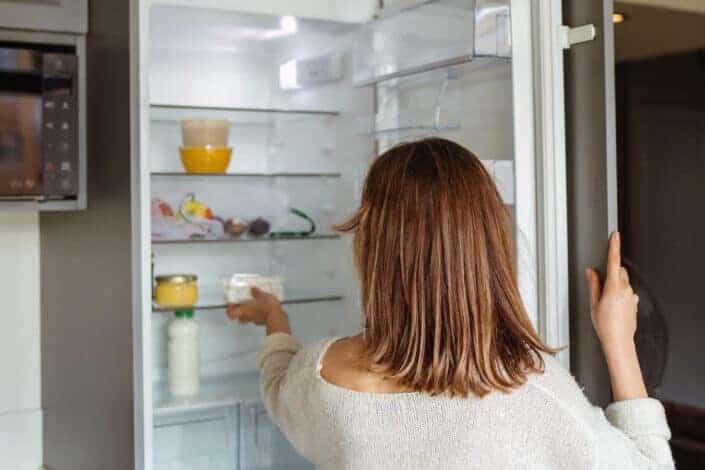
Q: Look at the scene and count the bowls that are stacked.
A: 2